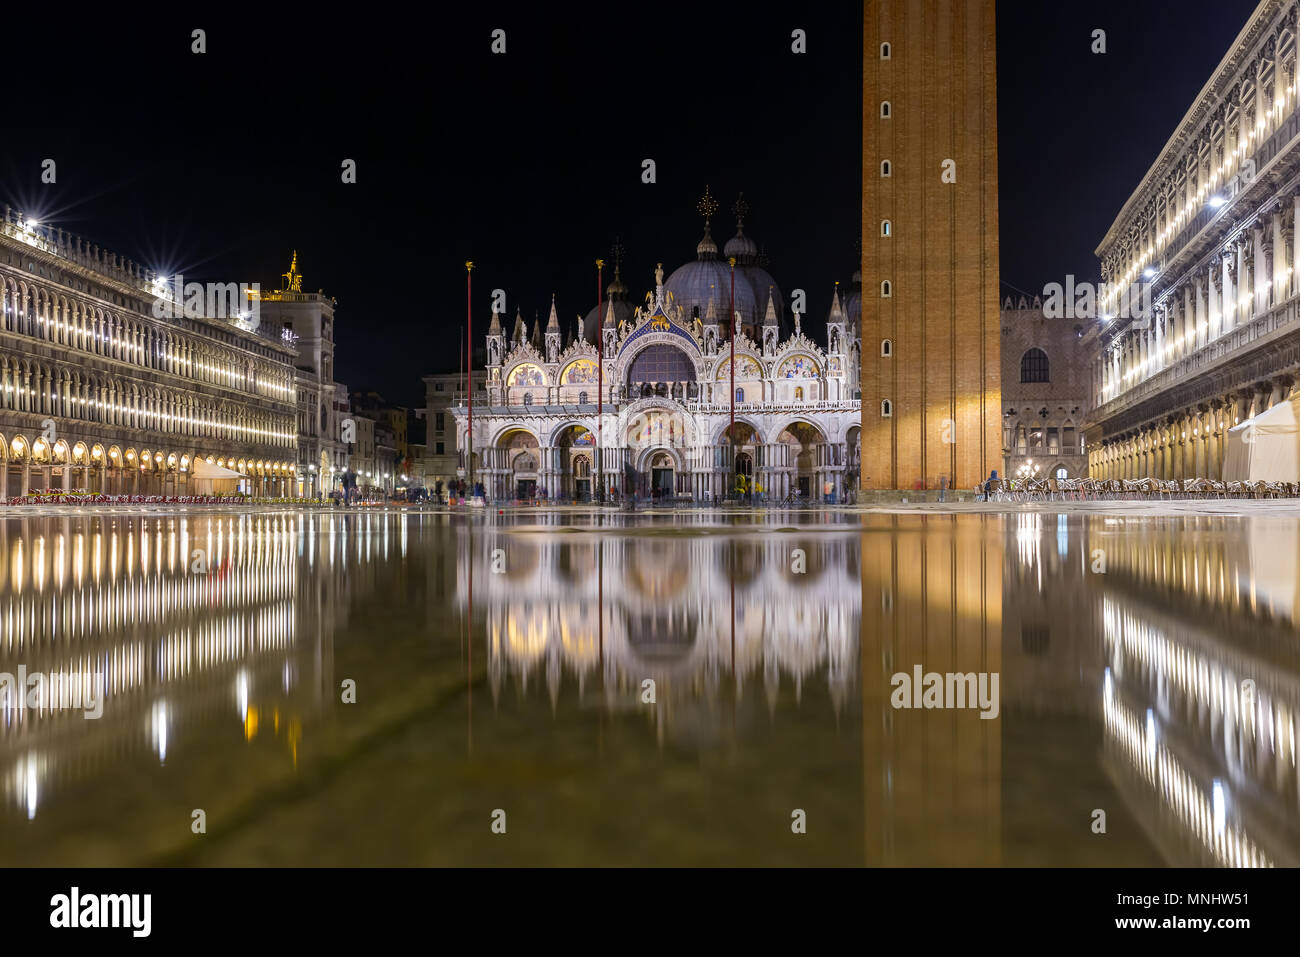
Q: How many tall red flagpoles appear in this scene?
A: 3